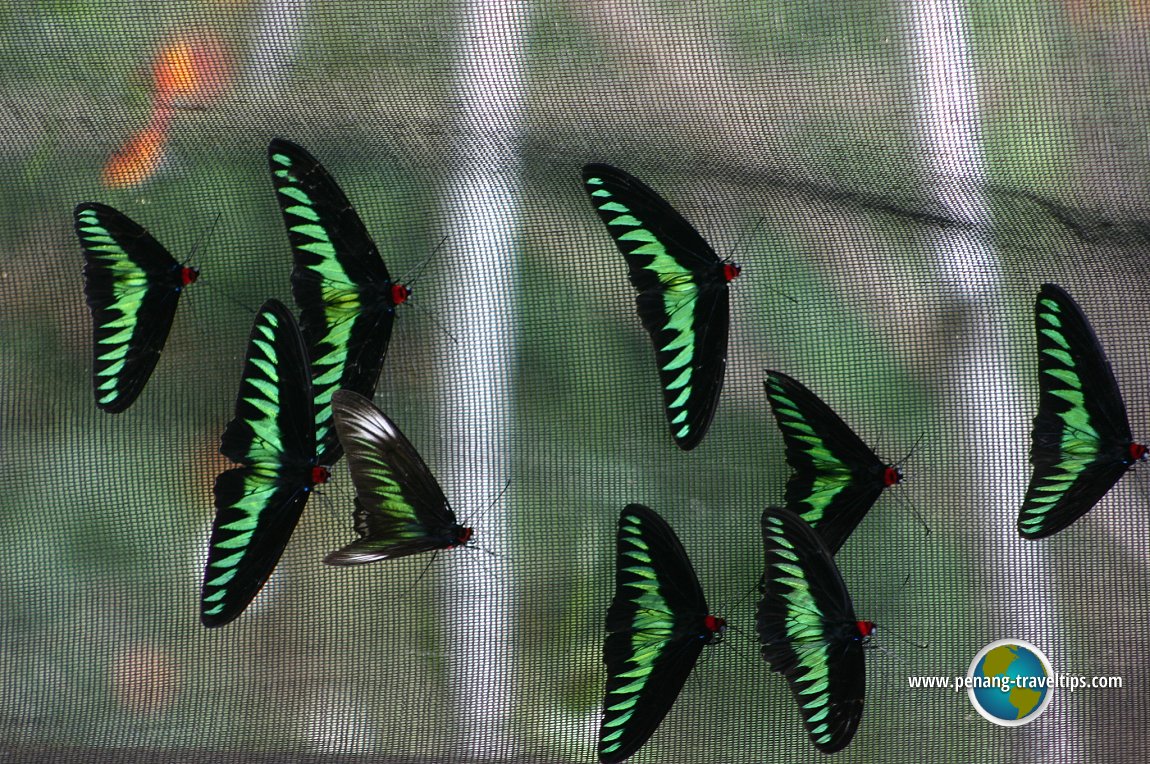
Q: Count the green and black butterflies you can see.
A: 9